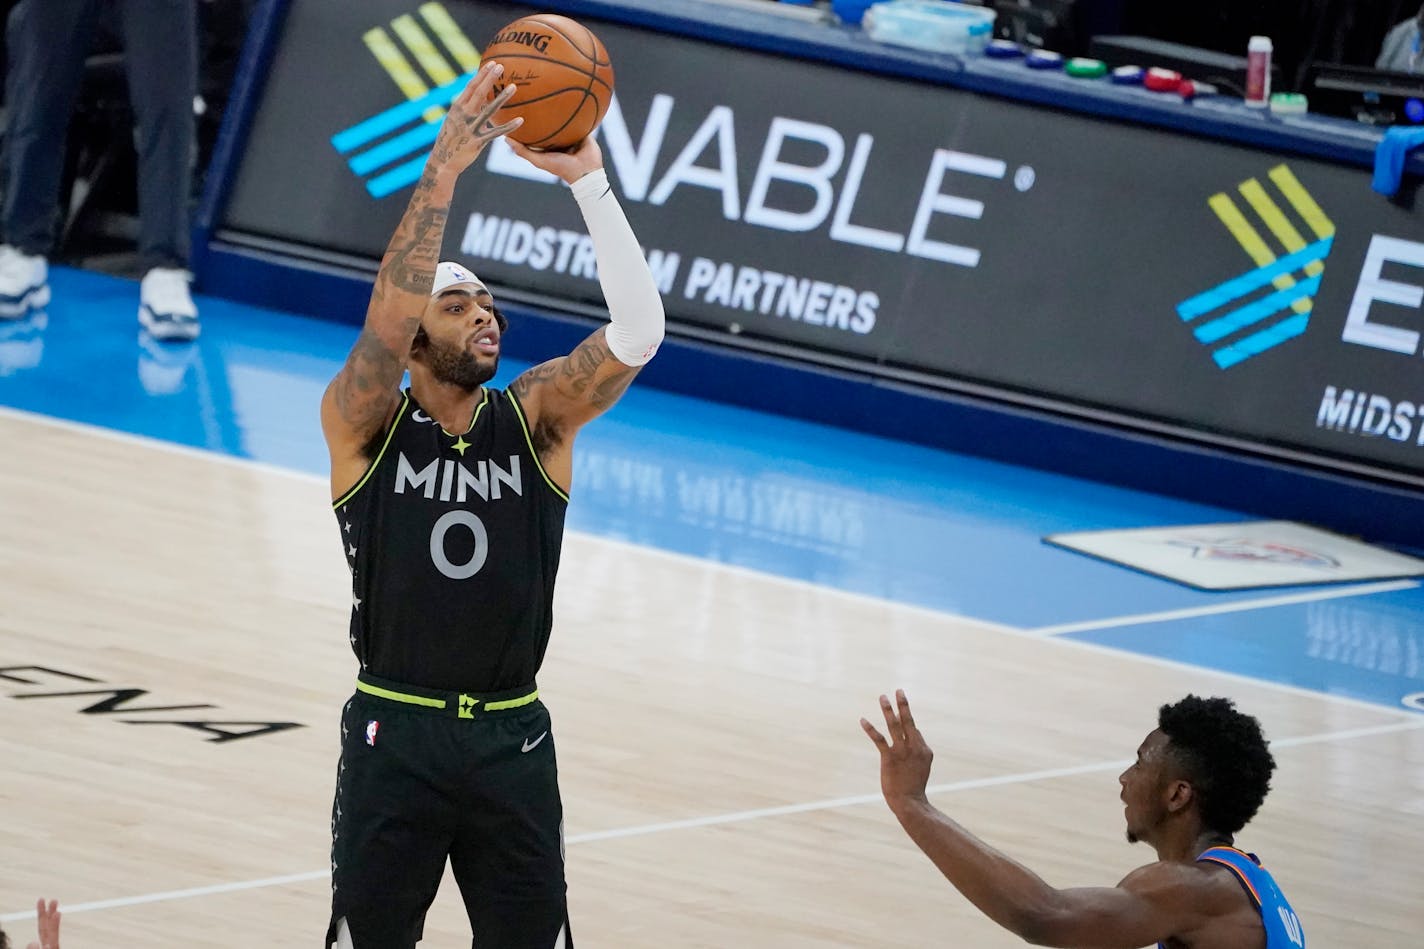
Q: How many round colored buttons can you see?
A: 5